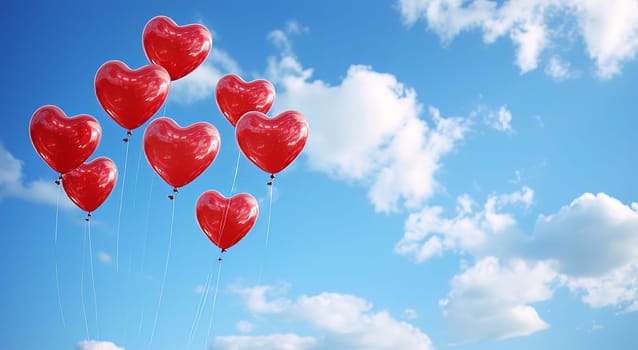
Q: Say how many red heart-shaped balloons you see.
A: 8